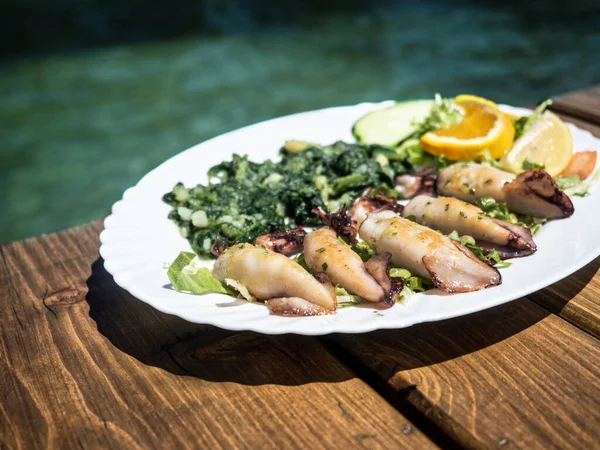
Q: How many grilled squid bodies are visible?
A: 5